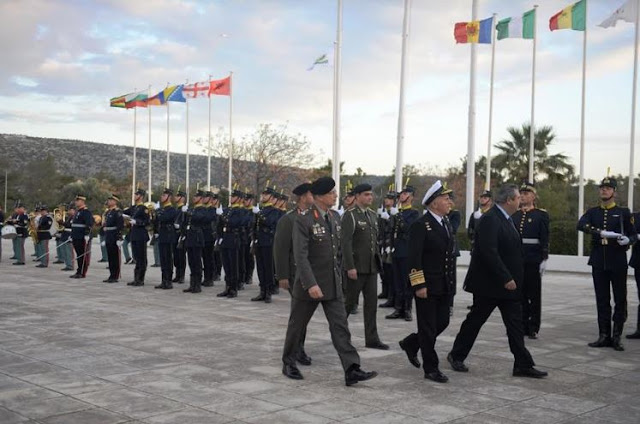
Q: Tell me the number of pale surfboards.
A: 0